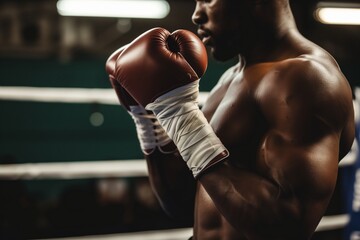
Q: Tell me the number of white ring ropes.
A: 3